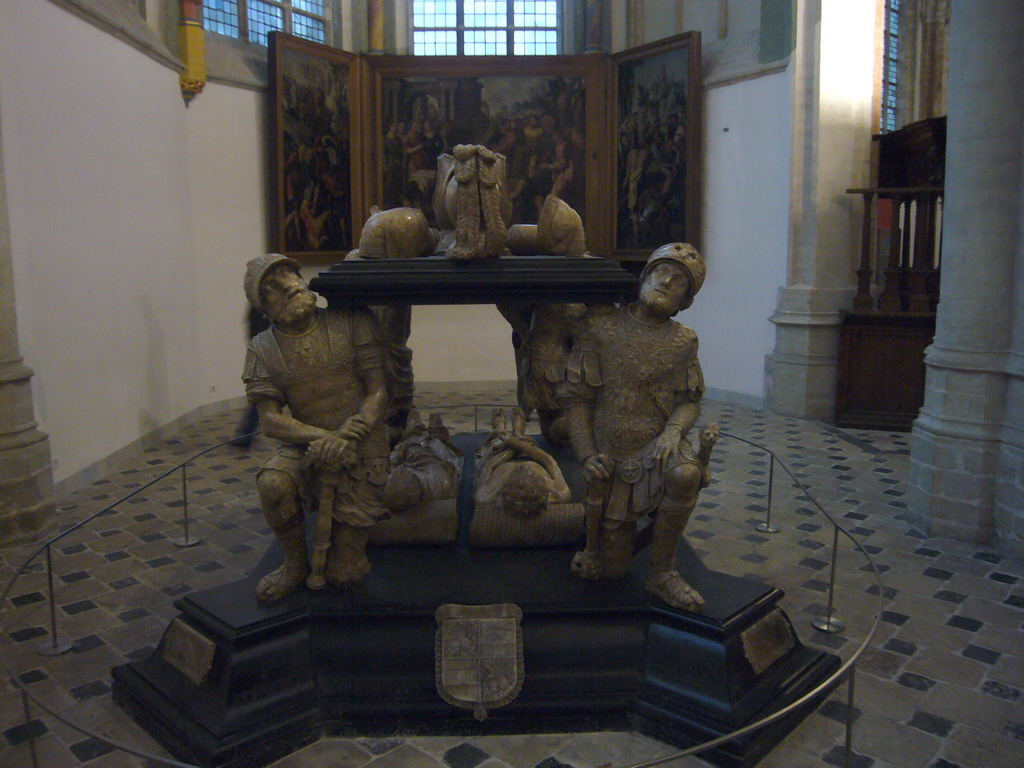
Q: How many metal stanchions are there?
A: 7